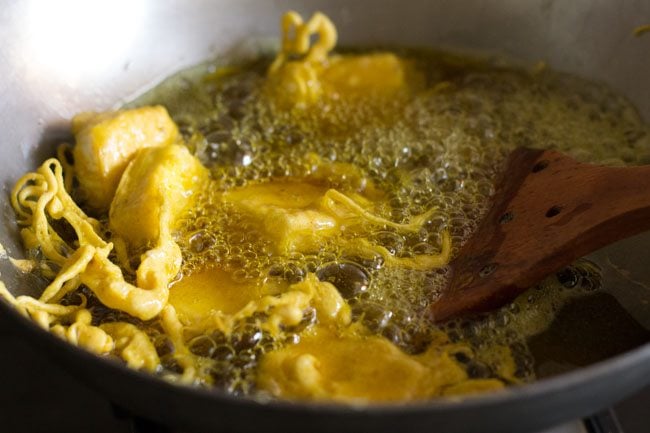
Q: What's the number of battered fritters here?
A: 6